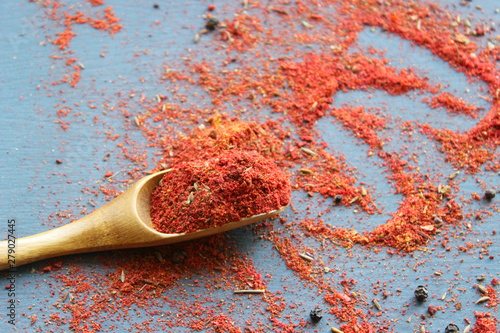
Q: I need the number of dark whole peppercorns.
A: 6